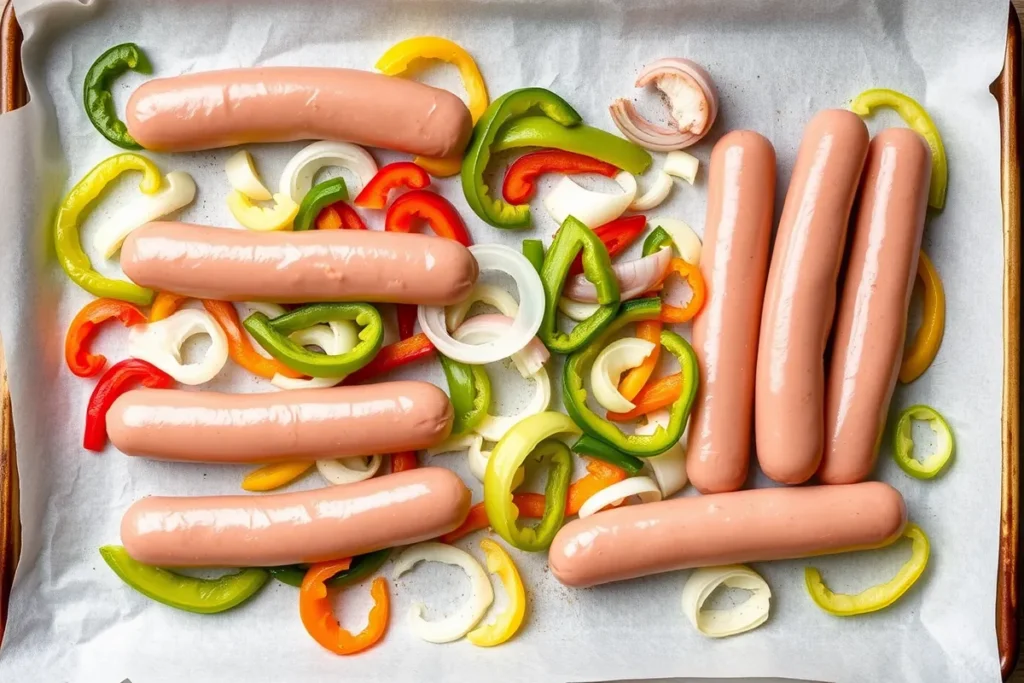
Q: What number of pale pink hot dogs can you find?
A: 8